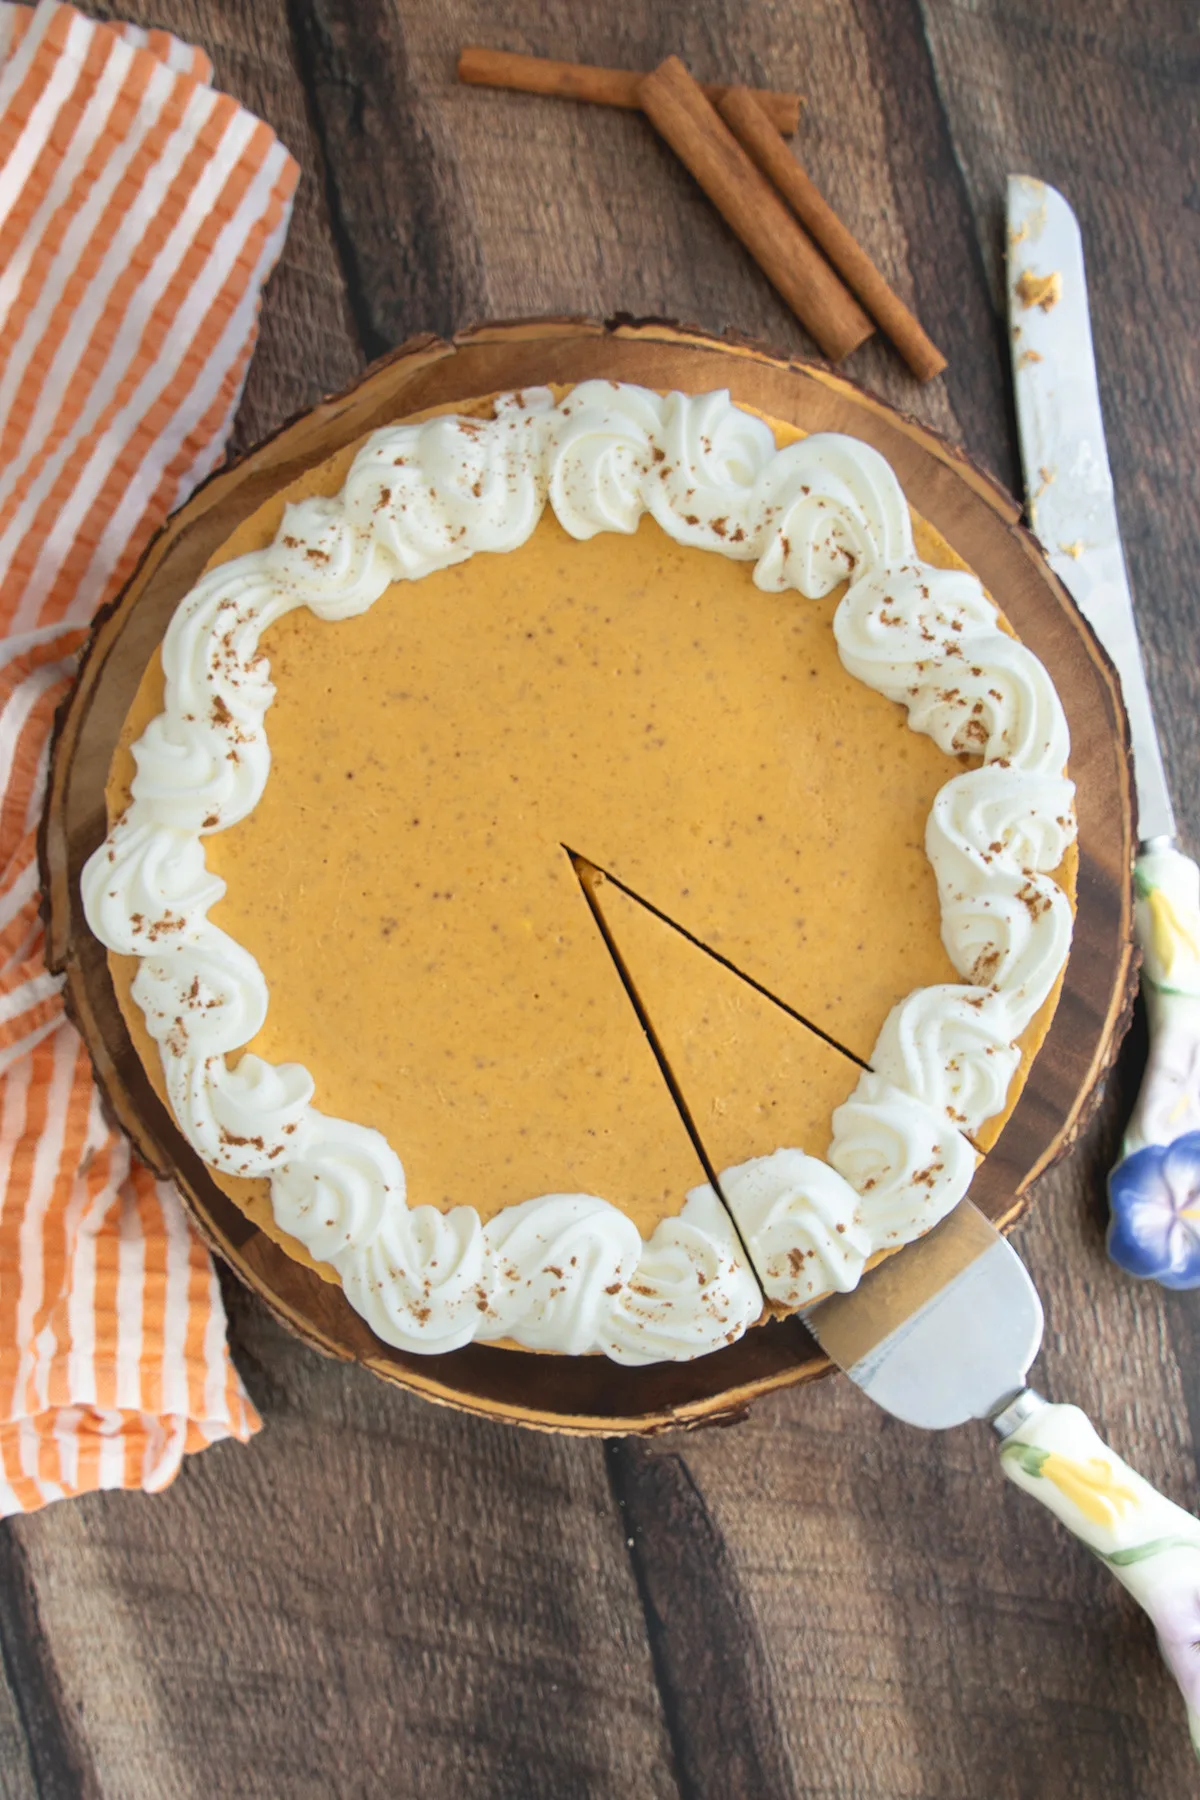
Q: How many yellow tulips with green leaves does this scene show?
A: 2